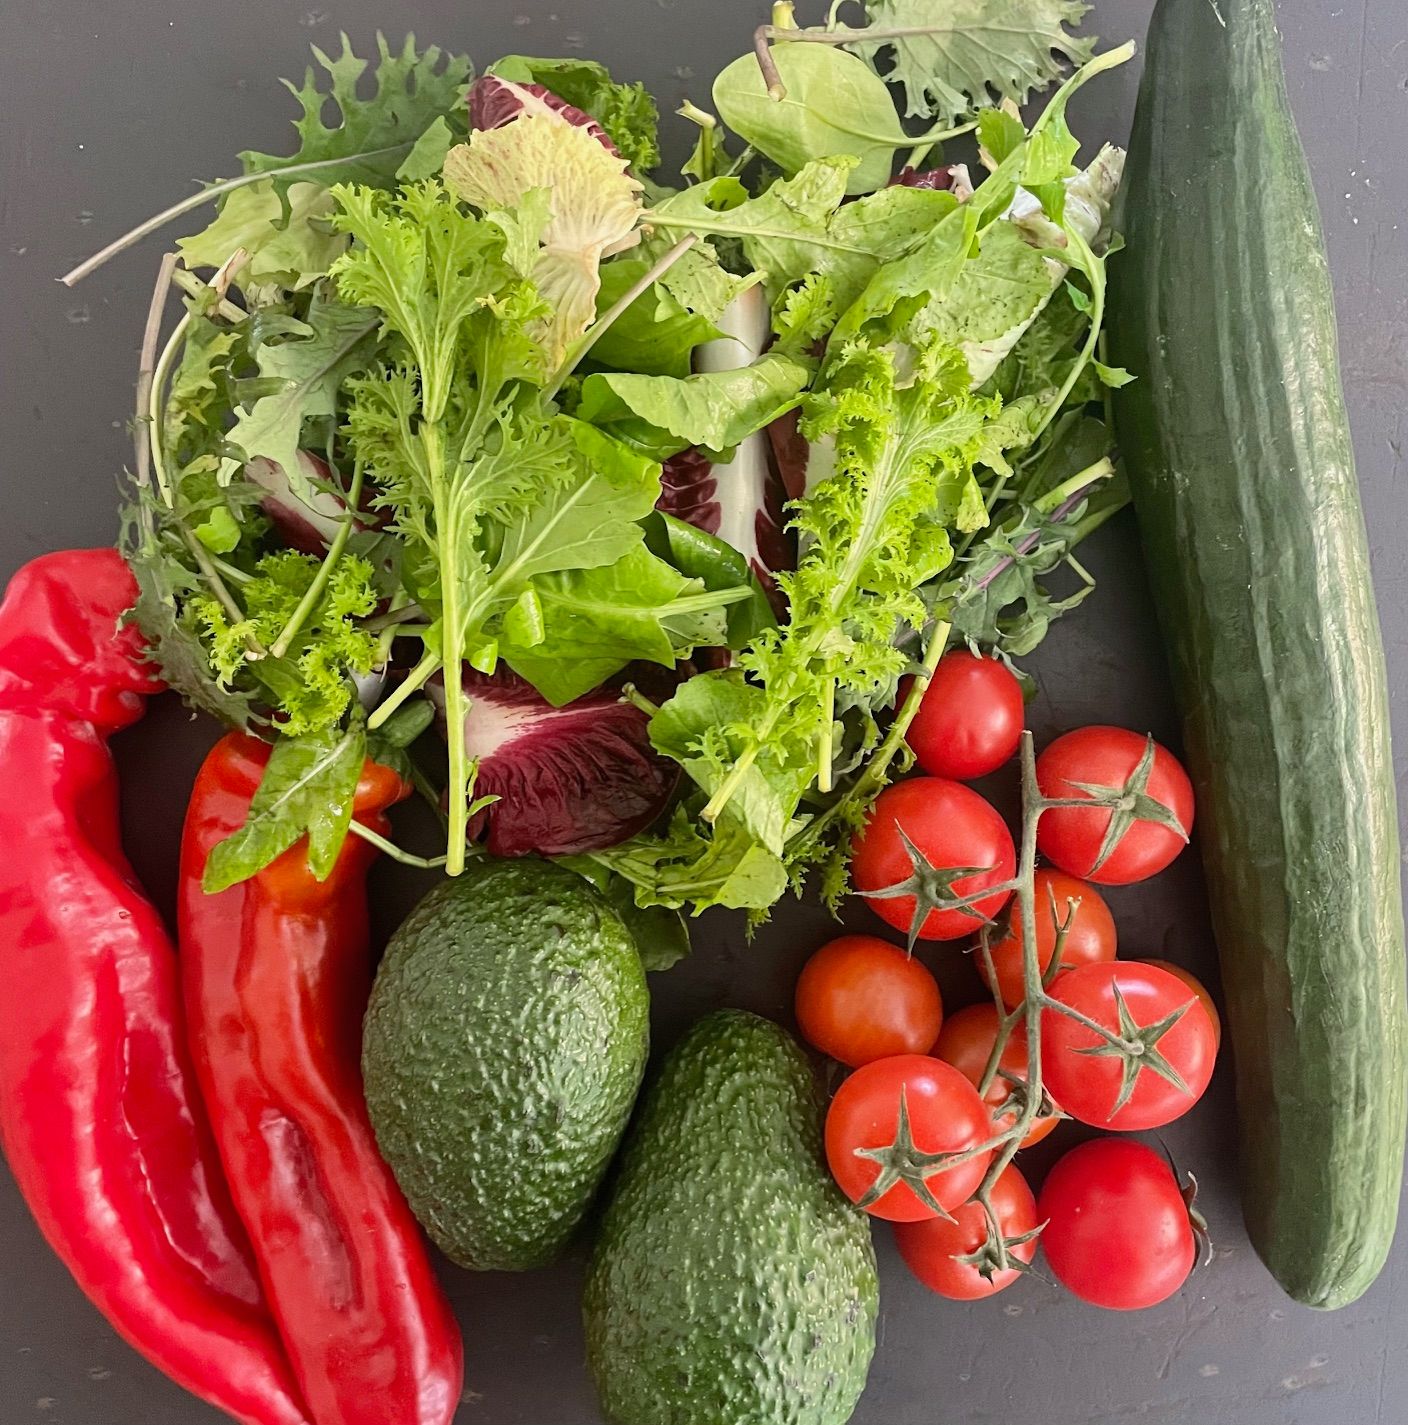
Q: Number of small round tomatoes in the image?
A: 11